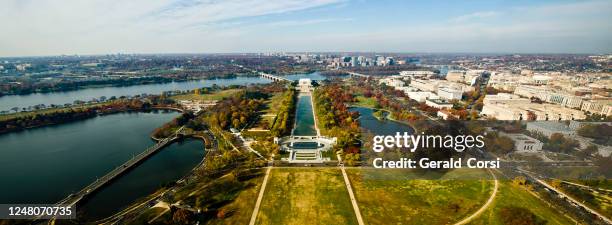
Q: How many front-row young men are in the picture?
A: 0